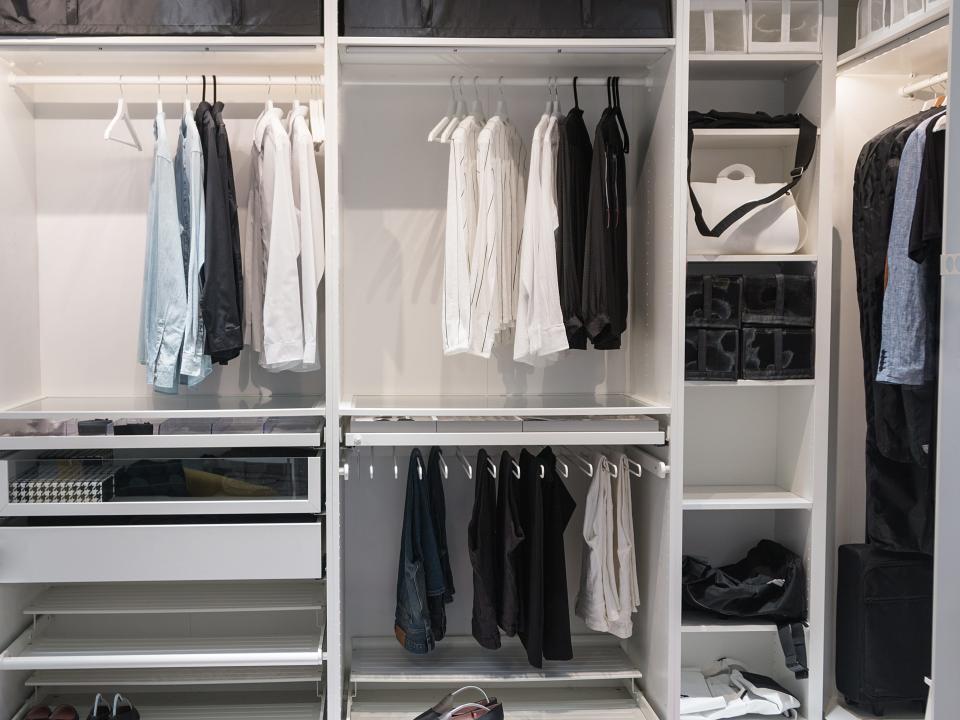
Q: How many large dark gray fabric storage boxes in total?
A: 2